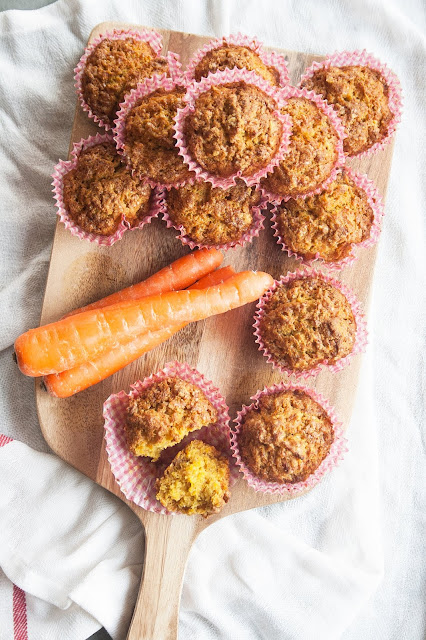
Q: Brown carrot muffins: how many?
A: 12